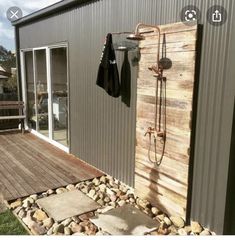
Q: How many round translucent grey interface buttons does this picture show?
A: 3